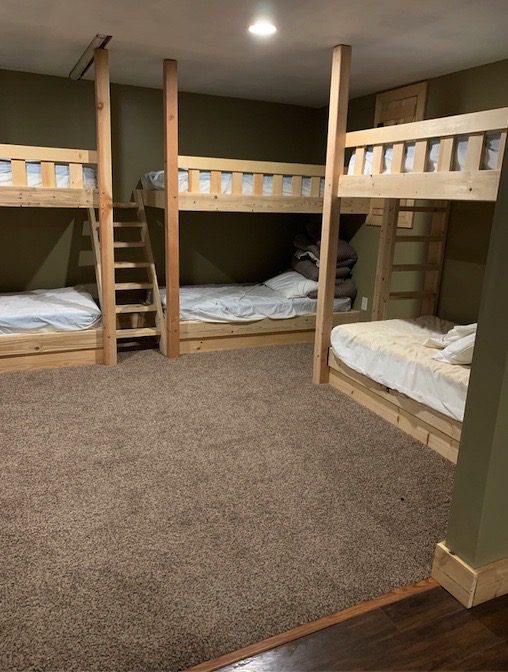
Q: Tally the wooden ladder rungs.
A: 11